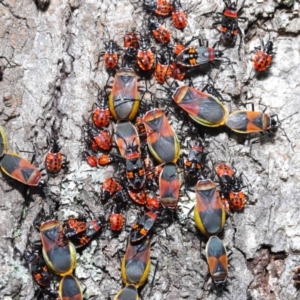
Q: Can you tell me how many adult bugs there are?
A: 14